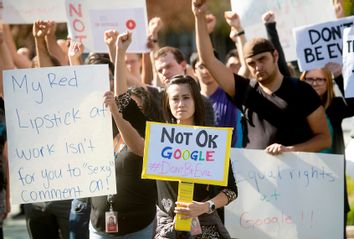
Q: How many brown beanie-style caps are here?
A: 1